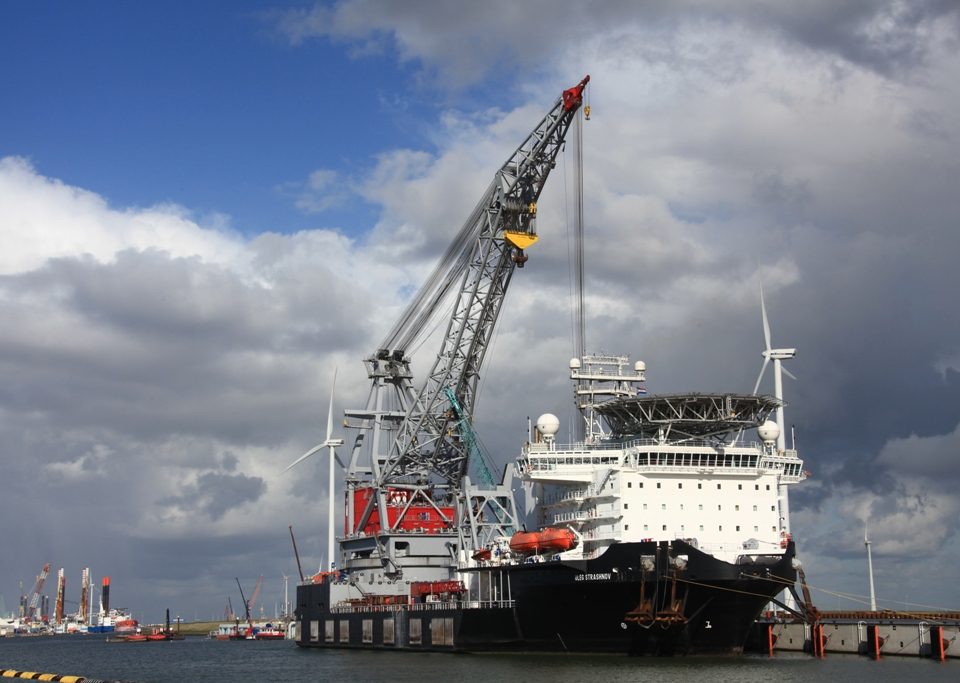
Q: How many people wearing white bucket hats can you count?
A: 0